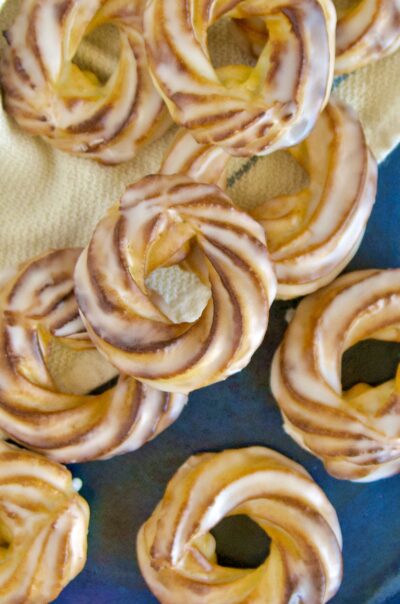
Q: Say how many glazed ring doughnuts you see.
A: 9